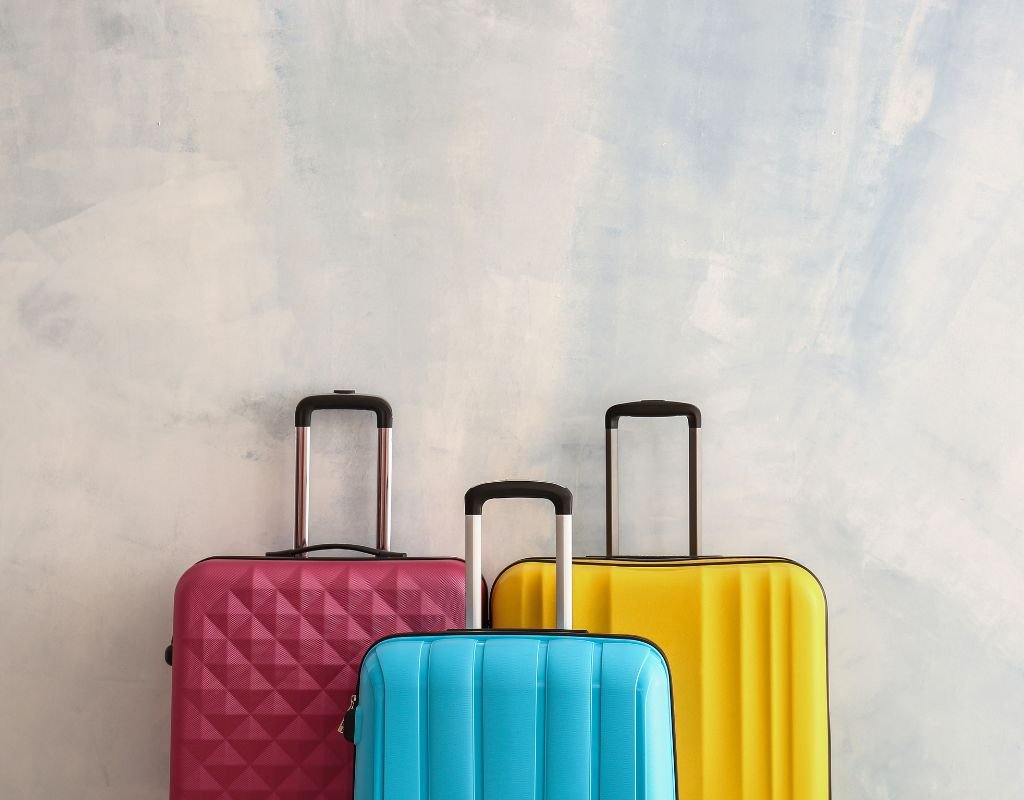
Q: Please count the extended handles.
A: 3